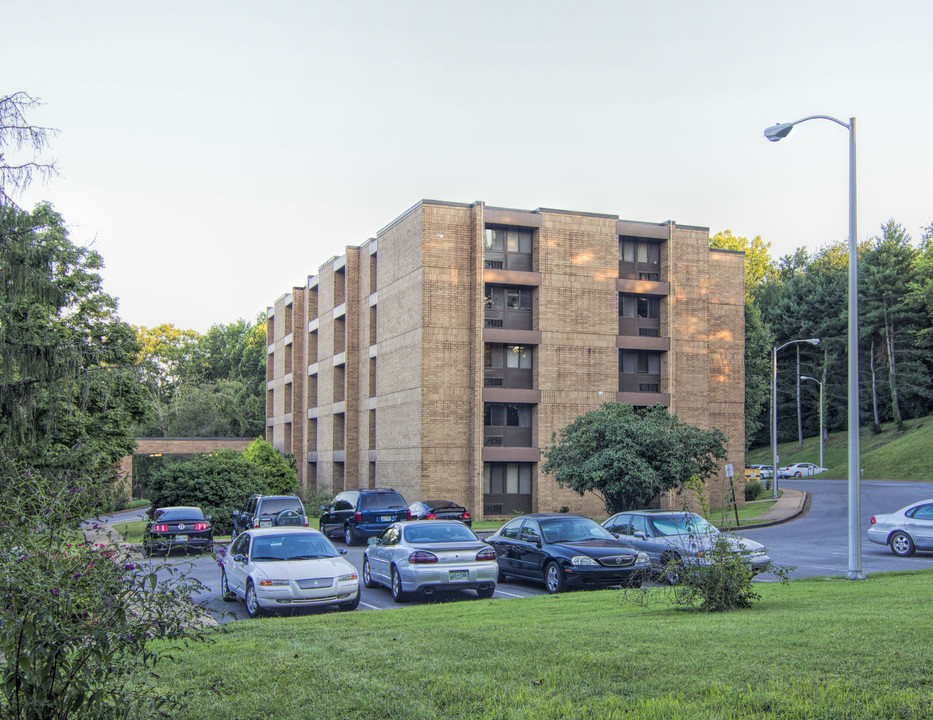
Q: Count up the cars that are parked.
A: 11